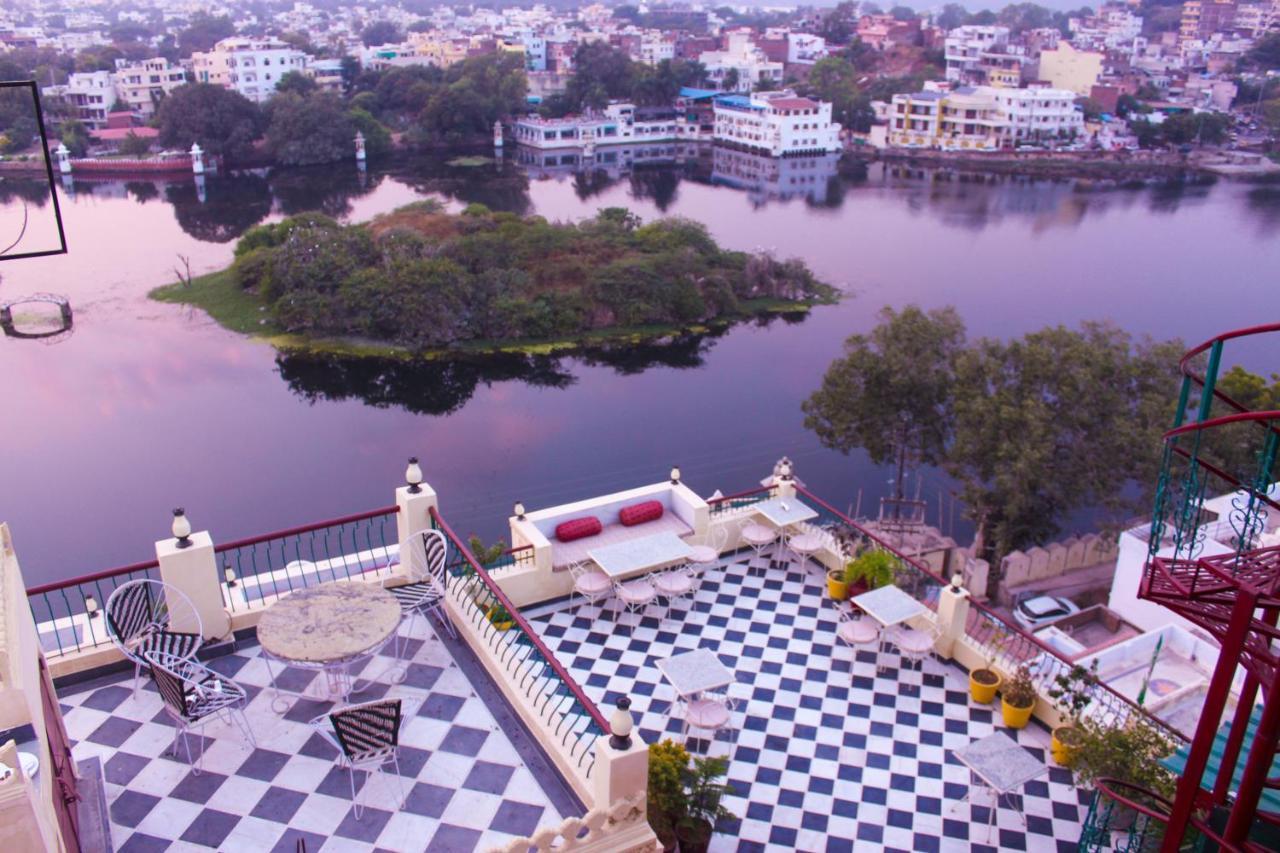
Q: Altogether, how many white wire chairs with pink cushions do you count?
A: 9